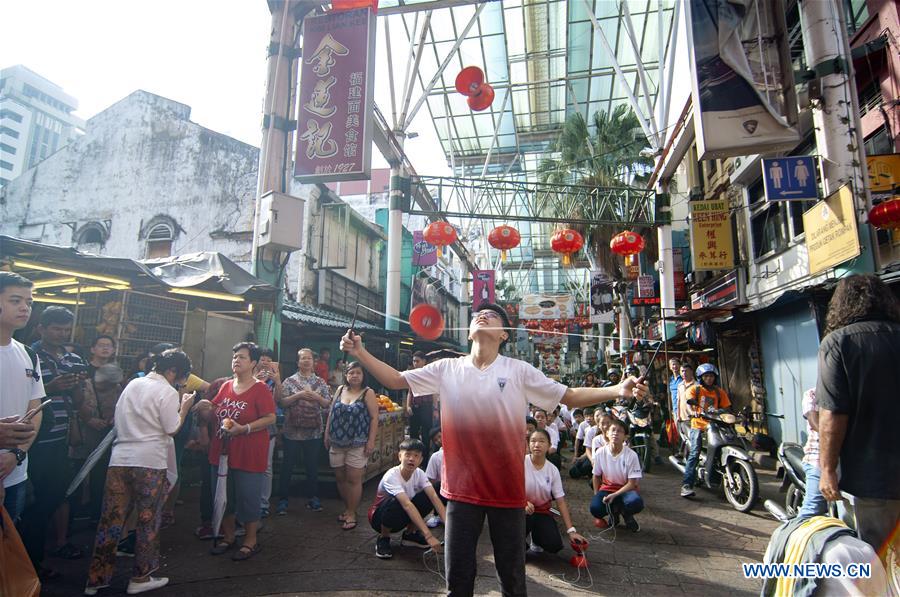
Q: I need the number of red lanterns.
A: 5